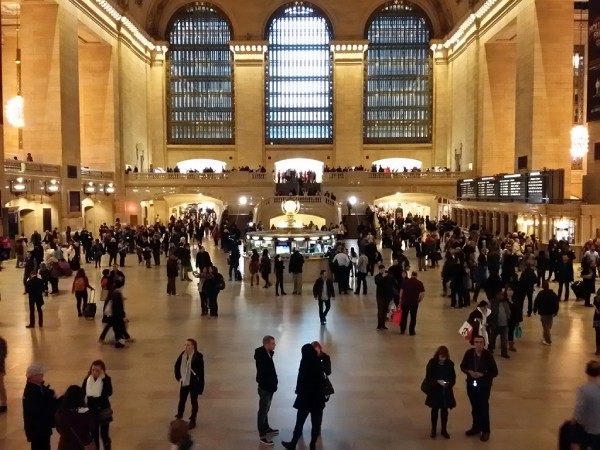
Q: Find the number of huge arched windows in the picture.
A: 3